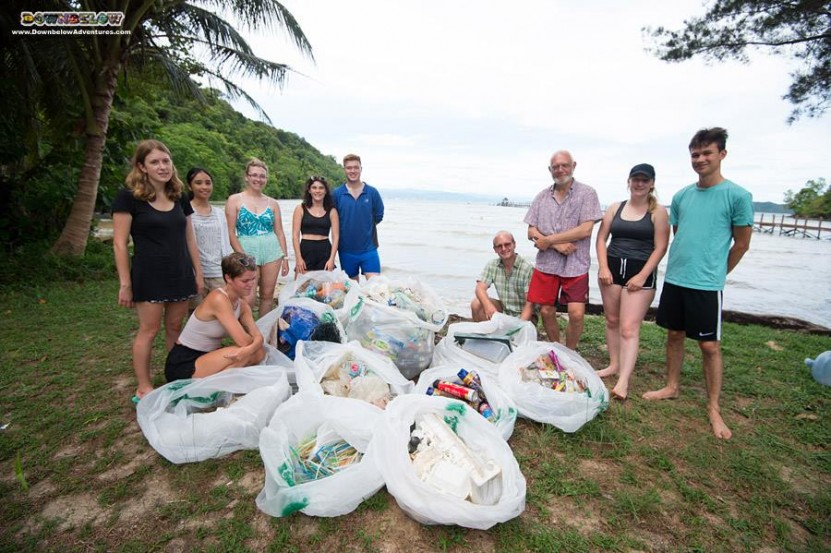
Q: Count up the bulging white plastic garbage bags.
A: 10